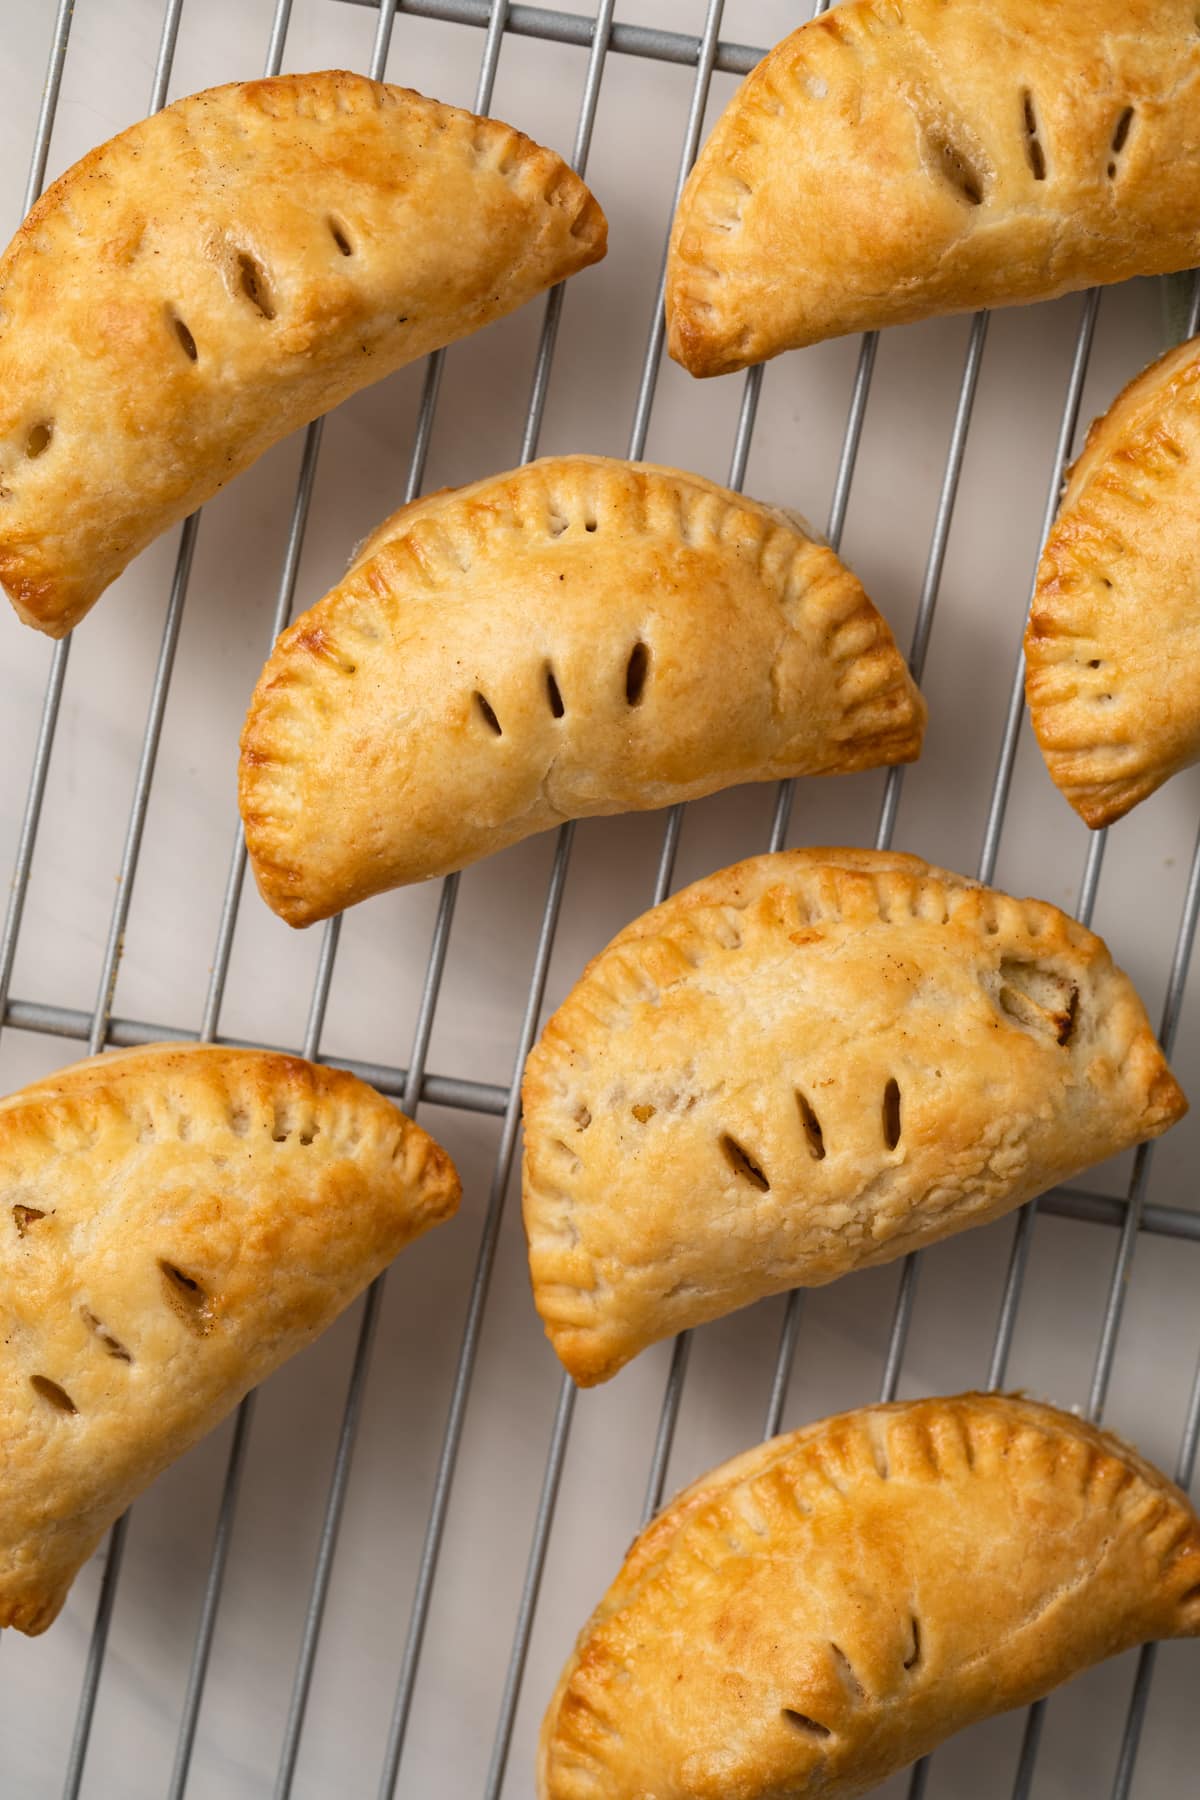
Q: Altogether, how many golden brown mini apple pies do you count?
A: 7